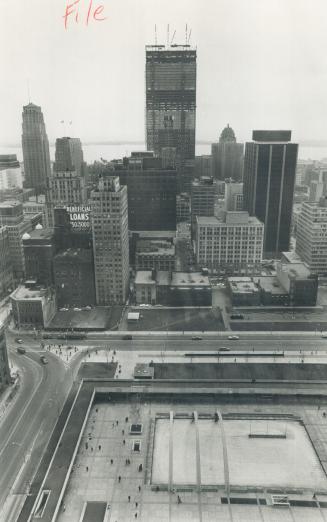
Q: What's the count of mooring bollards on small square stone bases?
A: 0